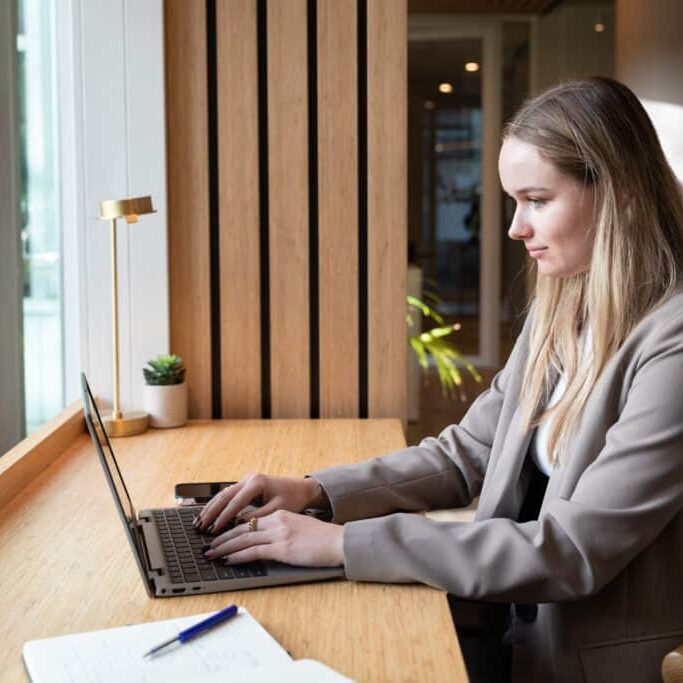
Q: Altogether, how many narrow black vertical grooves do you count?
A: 4